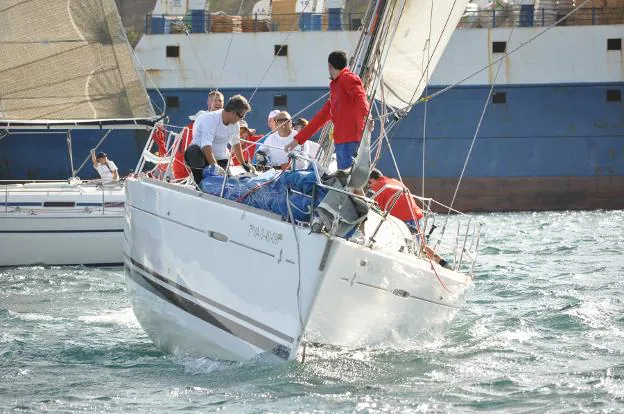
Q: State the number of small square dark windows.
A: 8